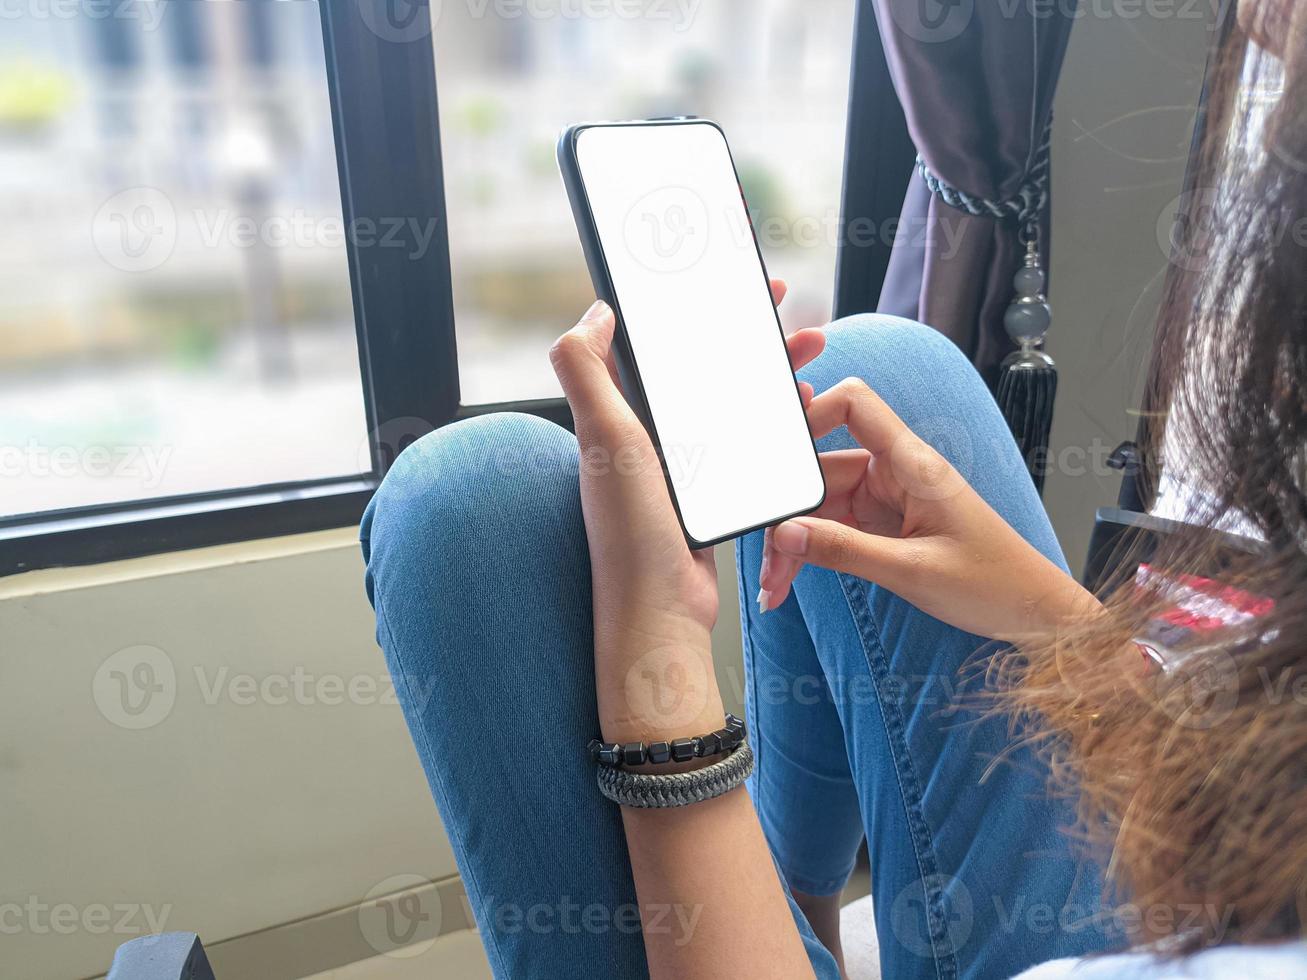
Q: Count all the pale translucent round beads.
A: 2